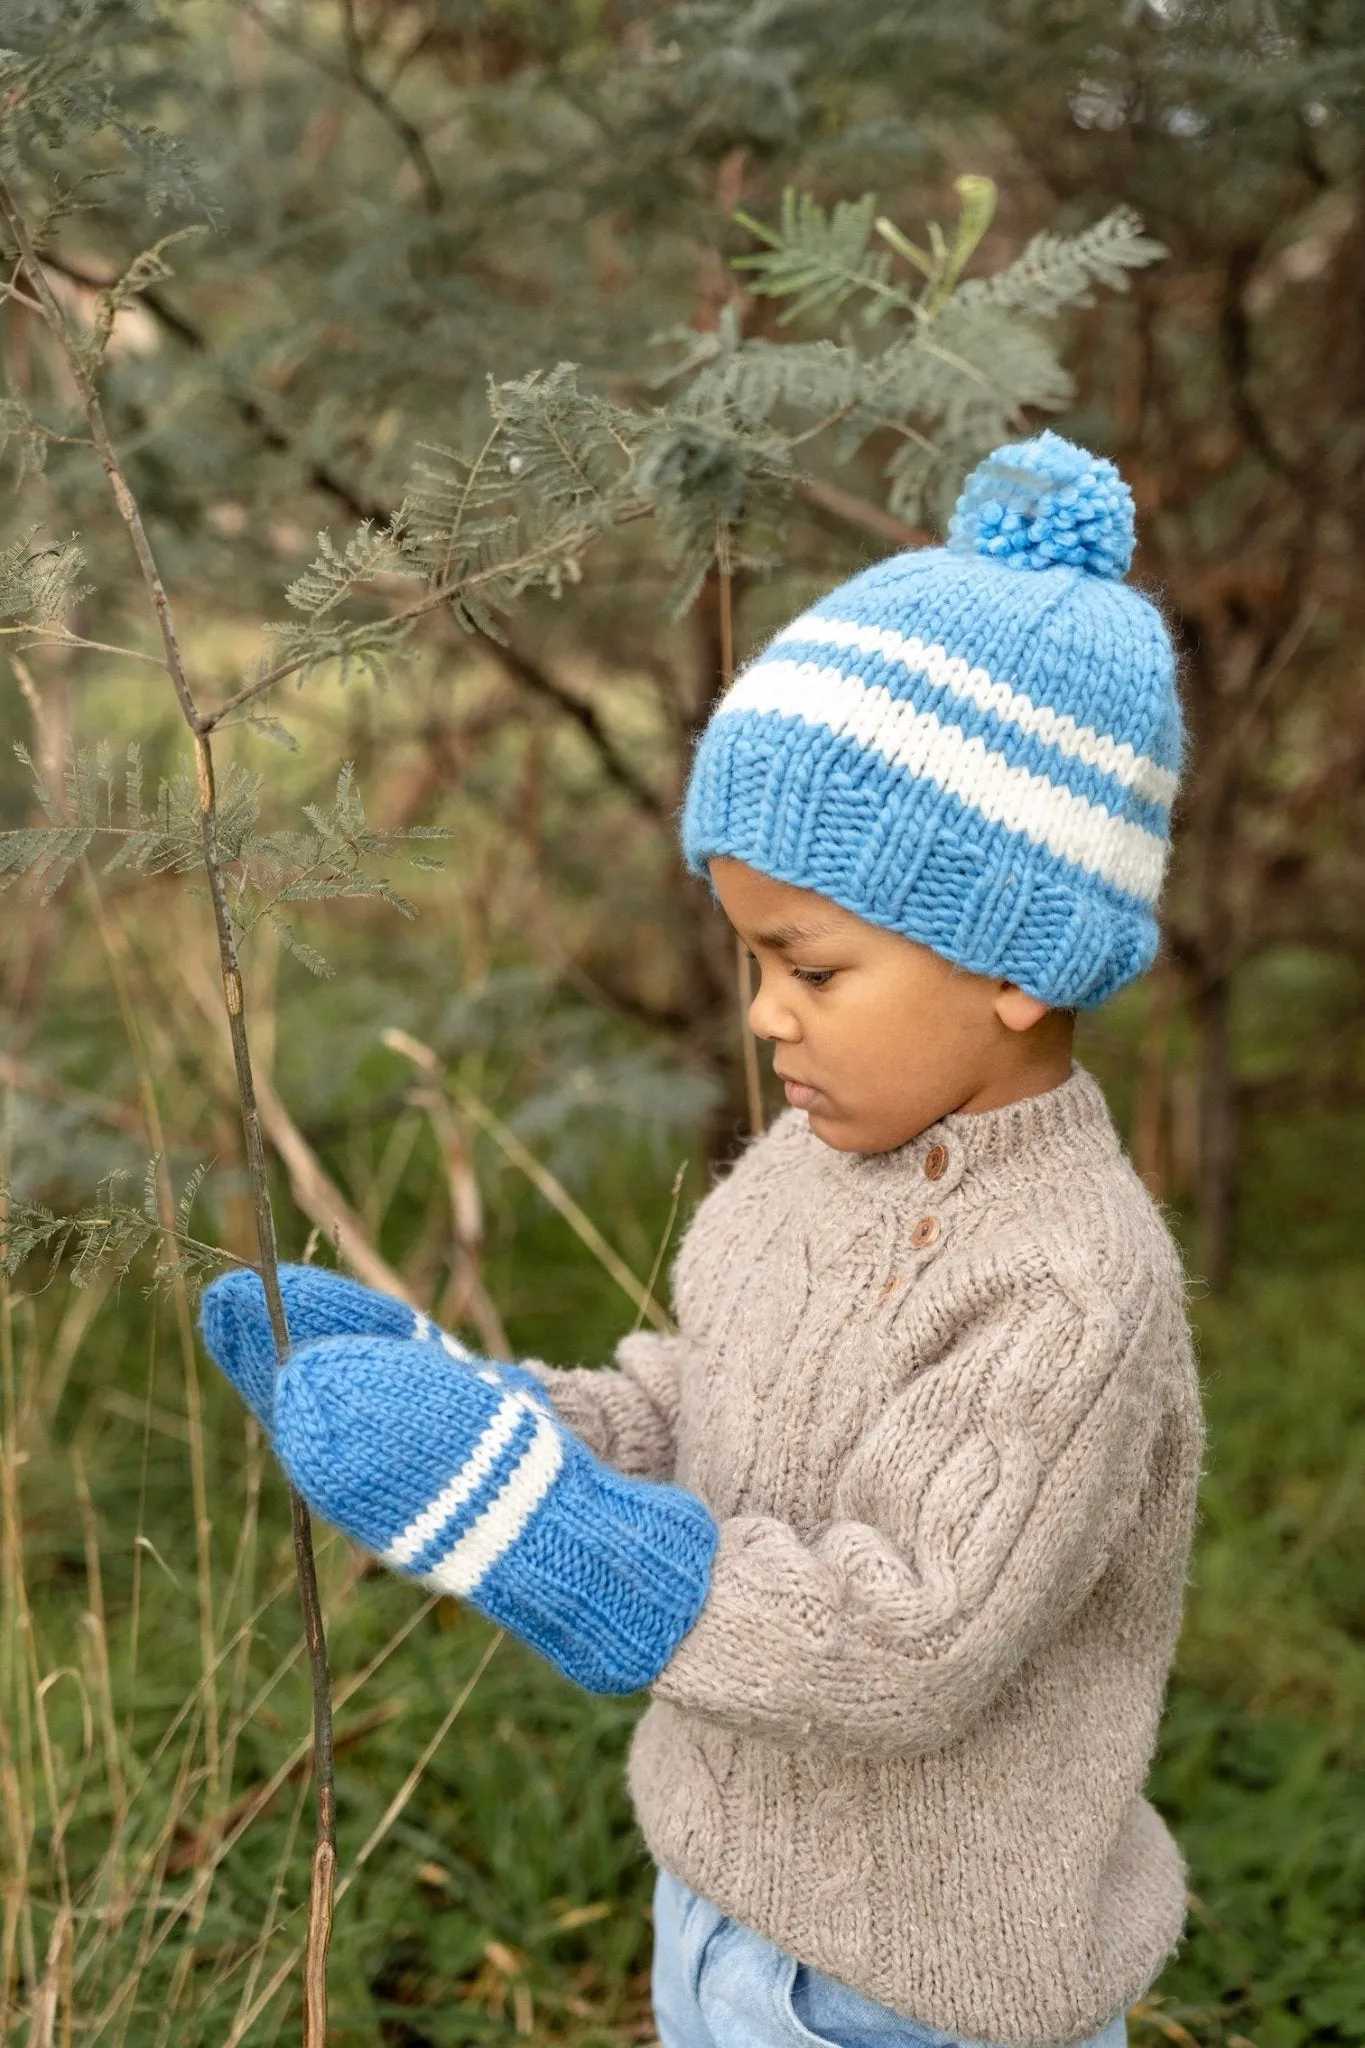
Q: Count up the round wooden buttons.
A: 3